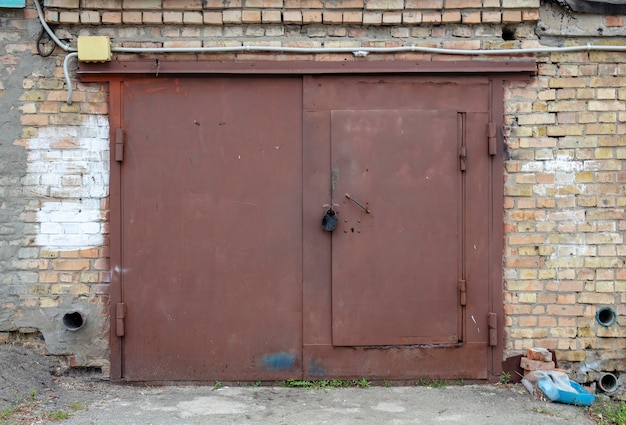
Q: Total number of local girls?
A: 0